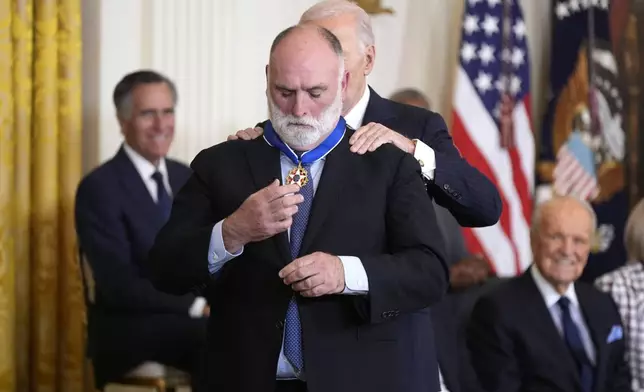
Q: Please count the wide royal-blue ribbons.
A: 1